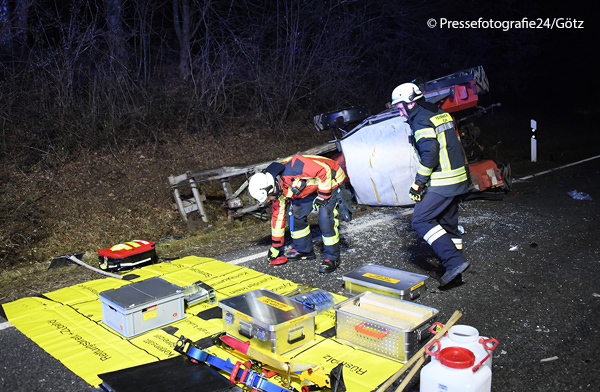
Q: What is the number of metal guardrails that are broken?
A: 1